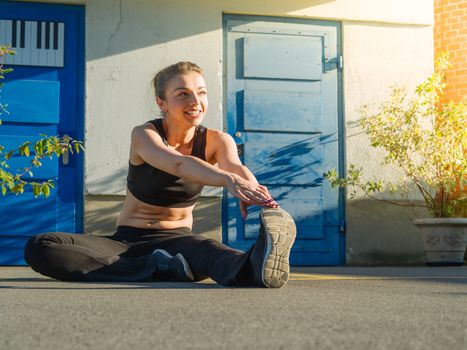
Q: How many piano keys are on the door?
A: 13